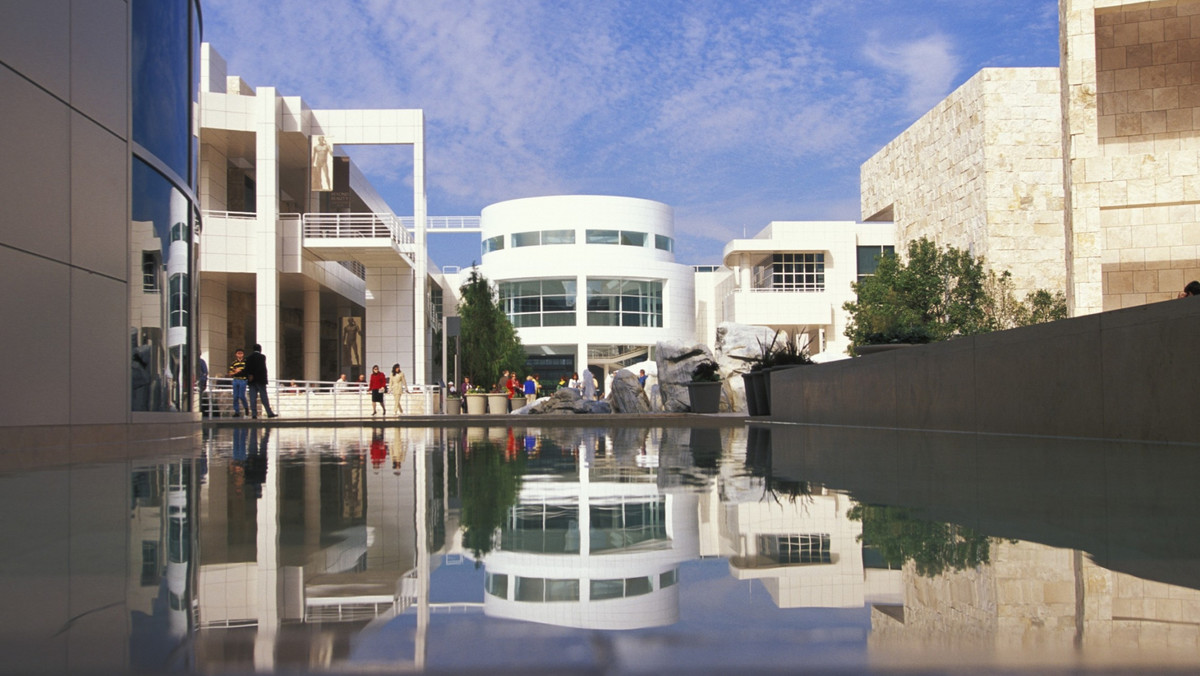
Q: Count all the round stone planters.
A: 4